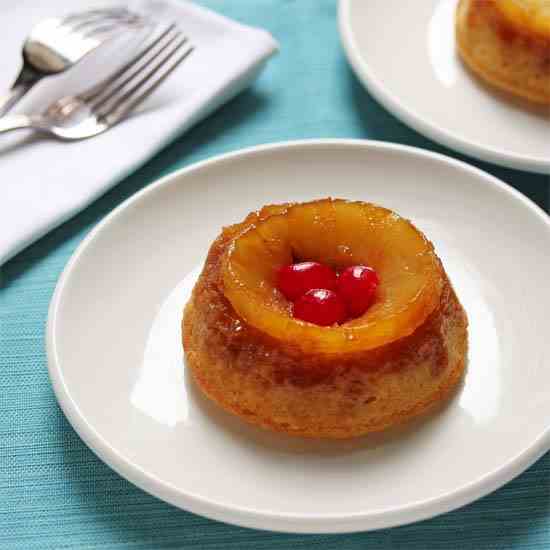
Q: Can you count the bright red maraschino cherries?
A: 3